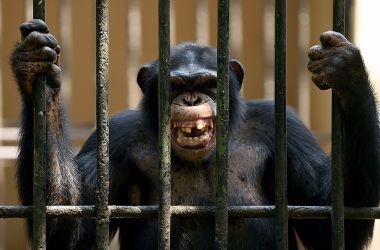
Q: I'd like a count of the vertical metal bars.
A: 6